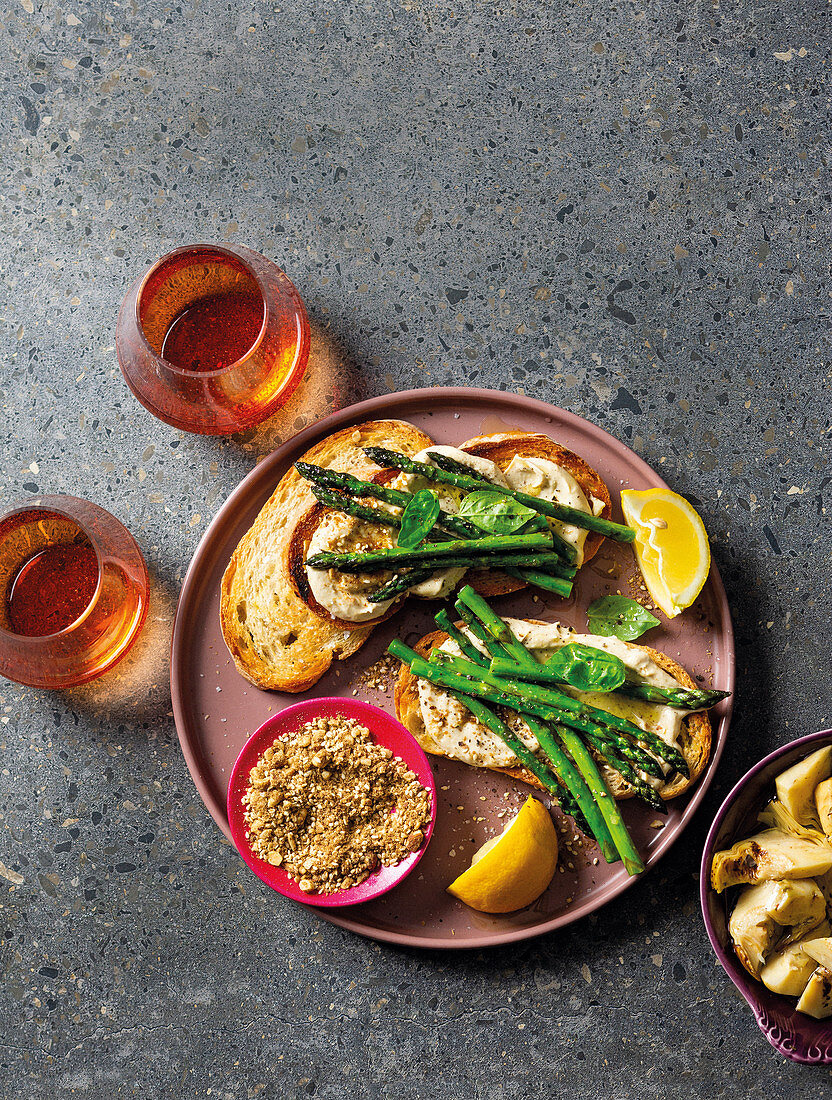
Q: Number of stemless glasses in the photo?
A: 2